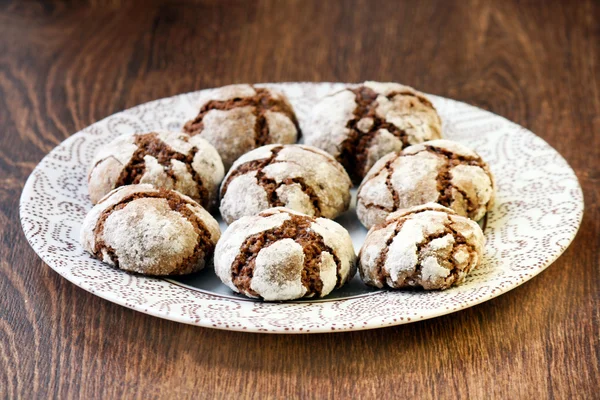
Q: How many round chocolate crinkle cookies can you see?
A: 8